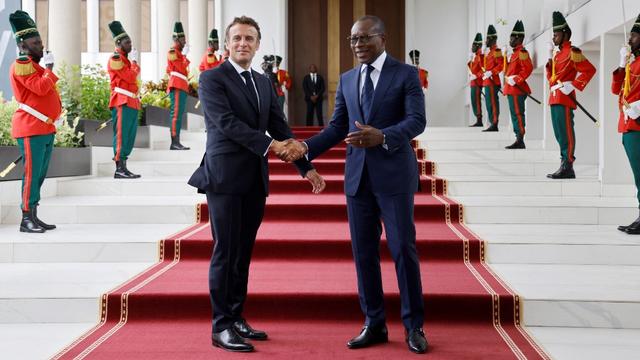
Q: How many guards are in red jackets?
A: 11